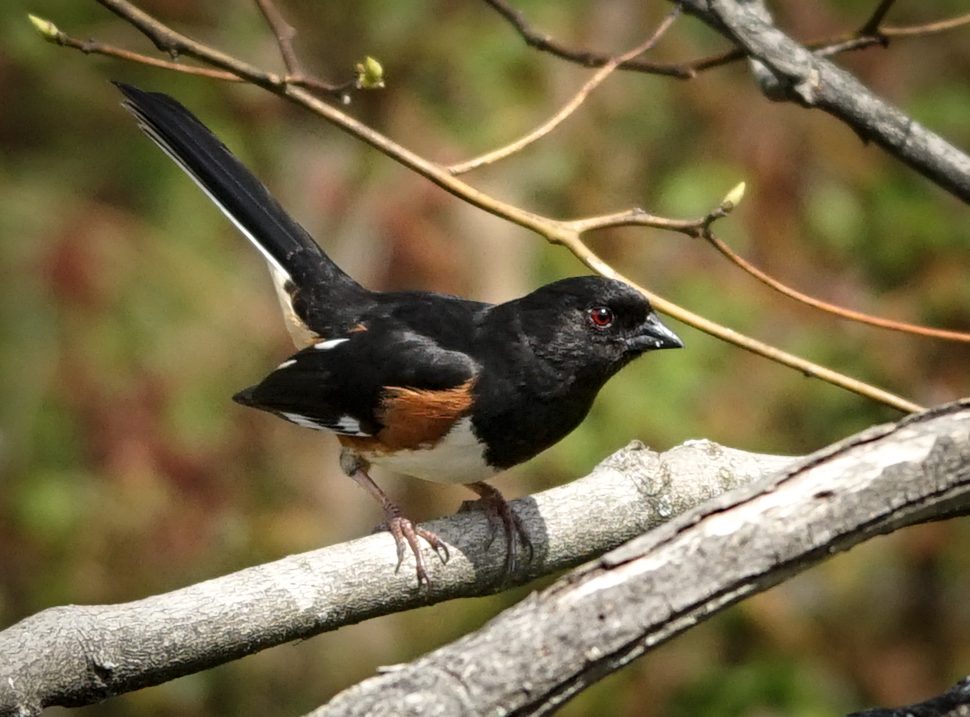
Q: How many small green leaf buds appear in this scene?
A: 3